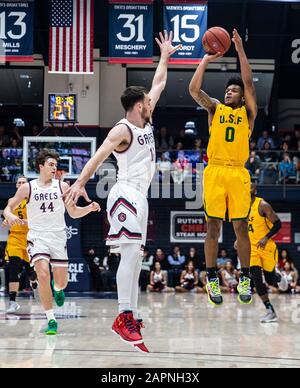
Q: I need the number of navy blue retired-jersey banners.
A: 3